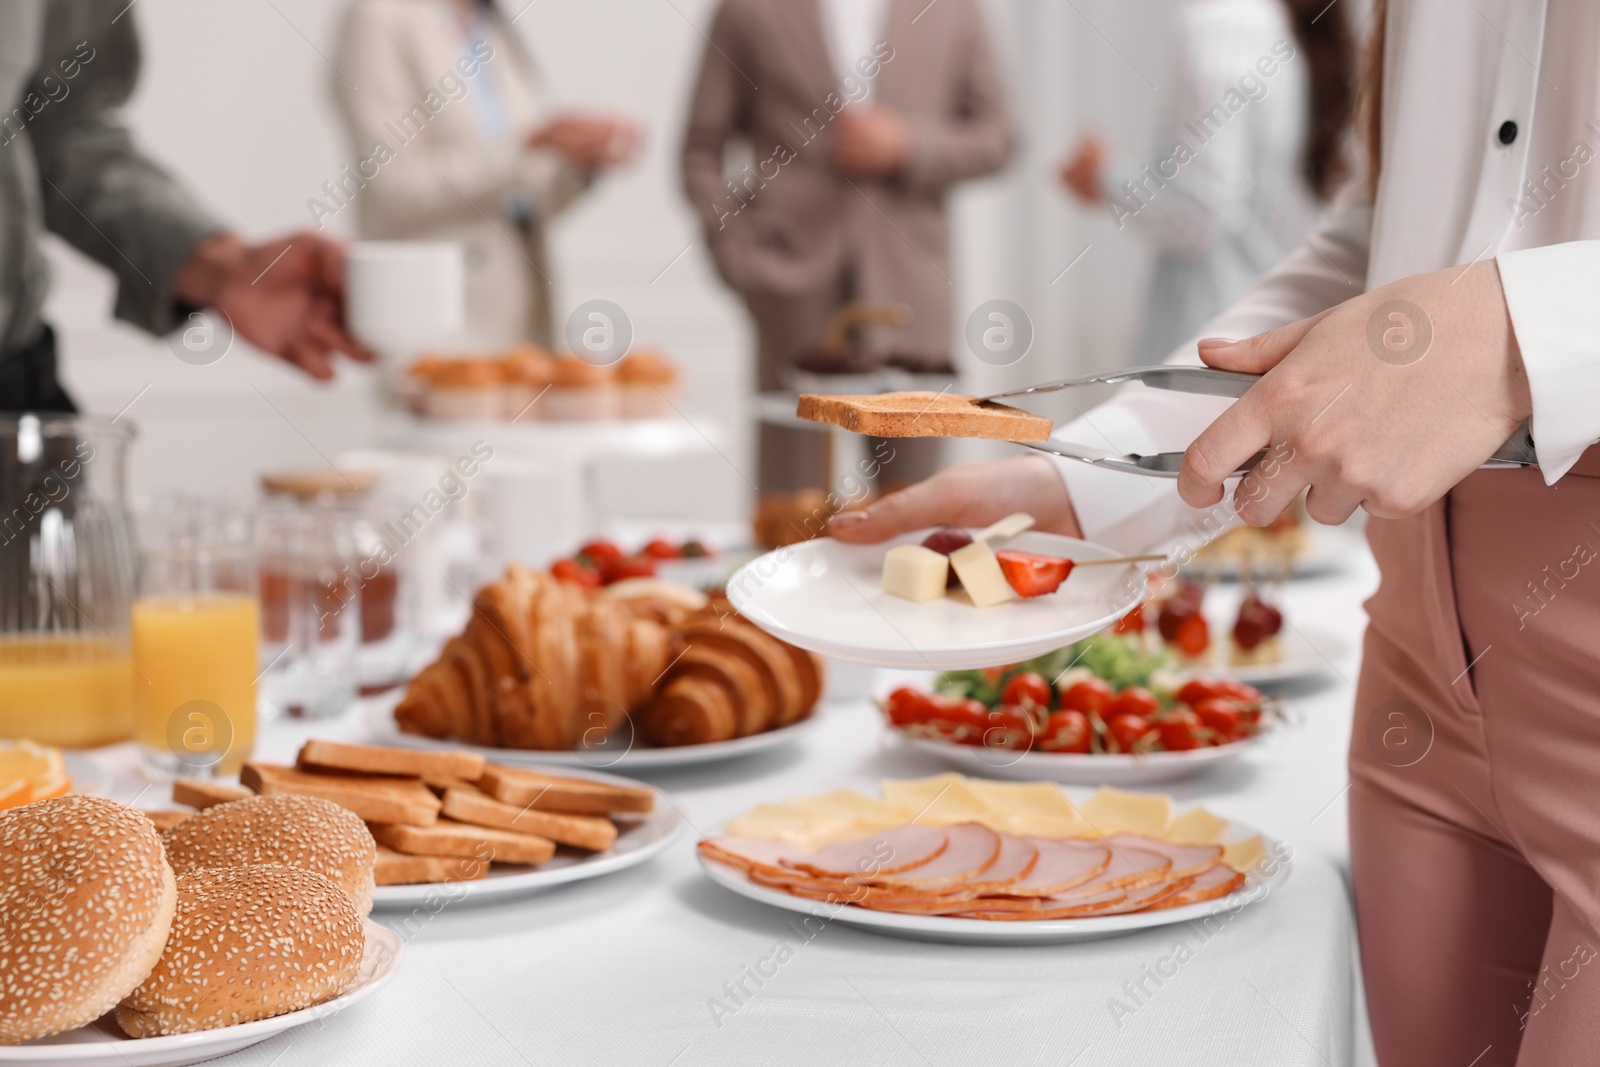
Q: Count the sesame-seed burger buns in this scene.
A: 3